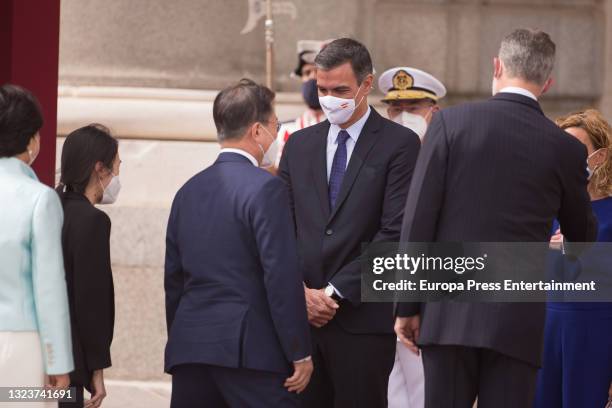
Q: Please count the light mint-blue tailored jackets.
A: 1